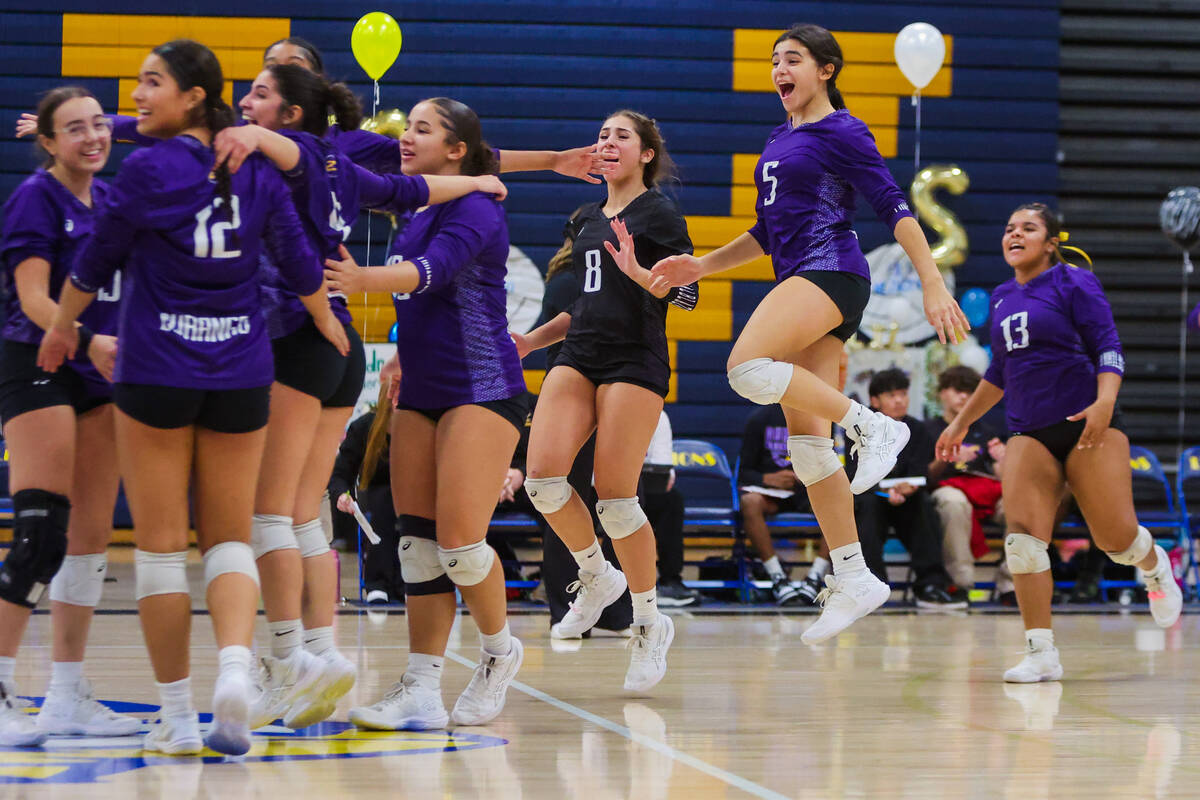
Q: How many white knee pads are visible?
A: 13